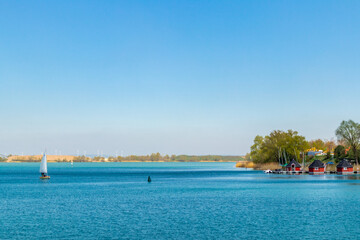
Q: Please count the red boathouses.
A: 3